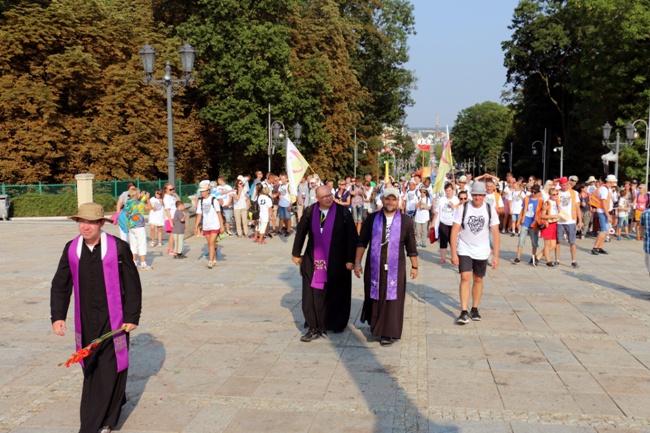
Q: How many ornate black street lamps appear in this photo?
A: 3